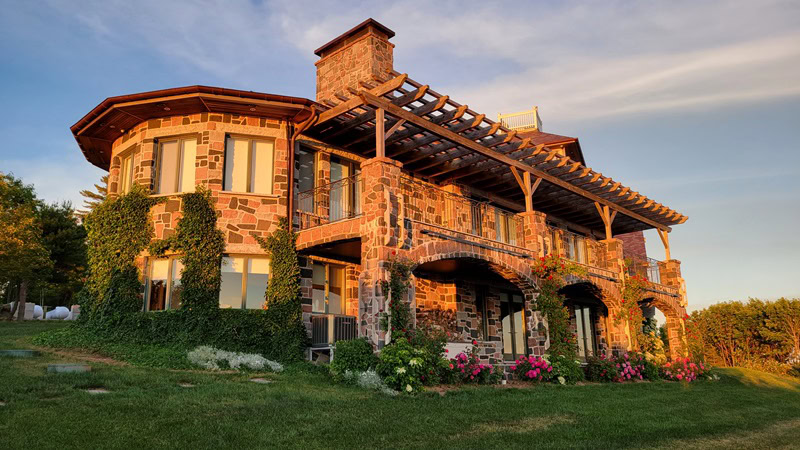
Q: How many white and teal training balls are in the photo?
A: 0